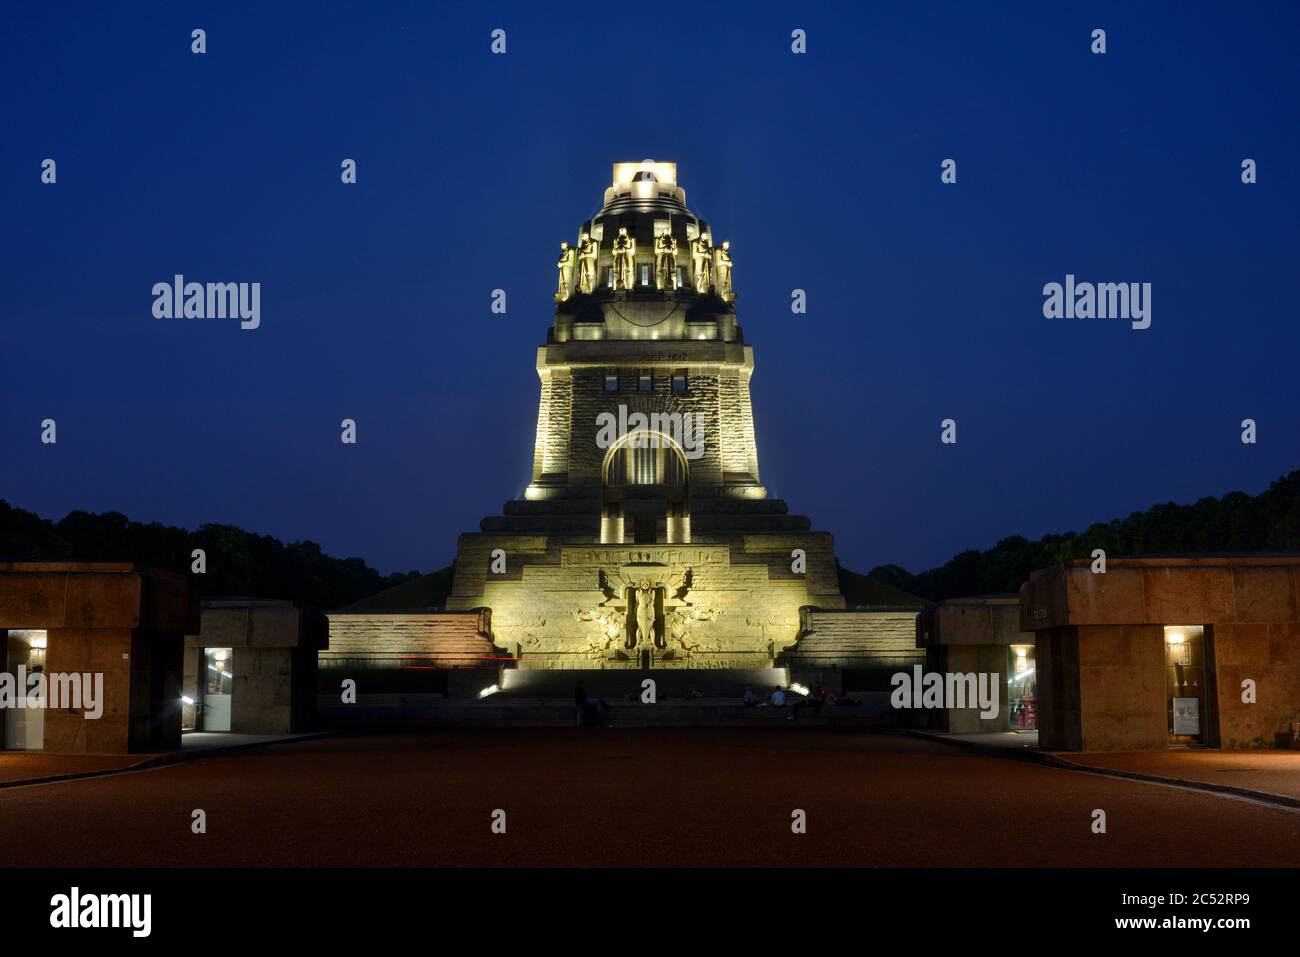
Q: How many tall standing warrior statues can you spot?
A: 6